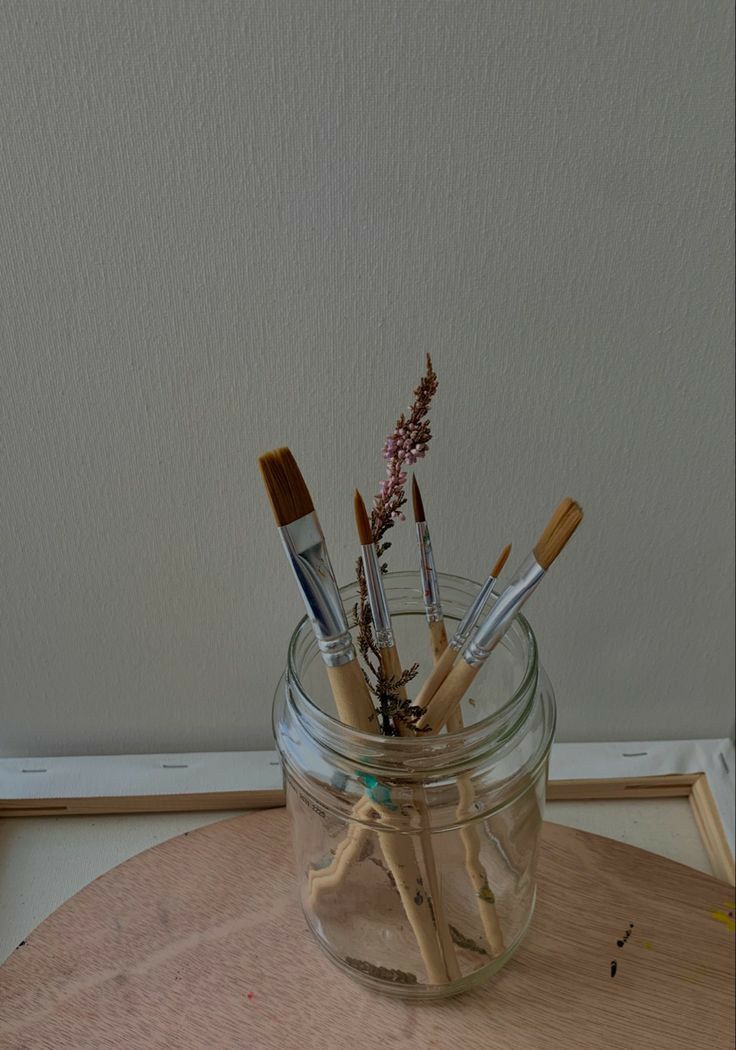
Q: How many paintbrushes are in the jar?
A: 5